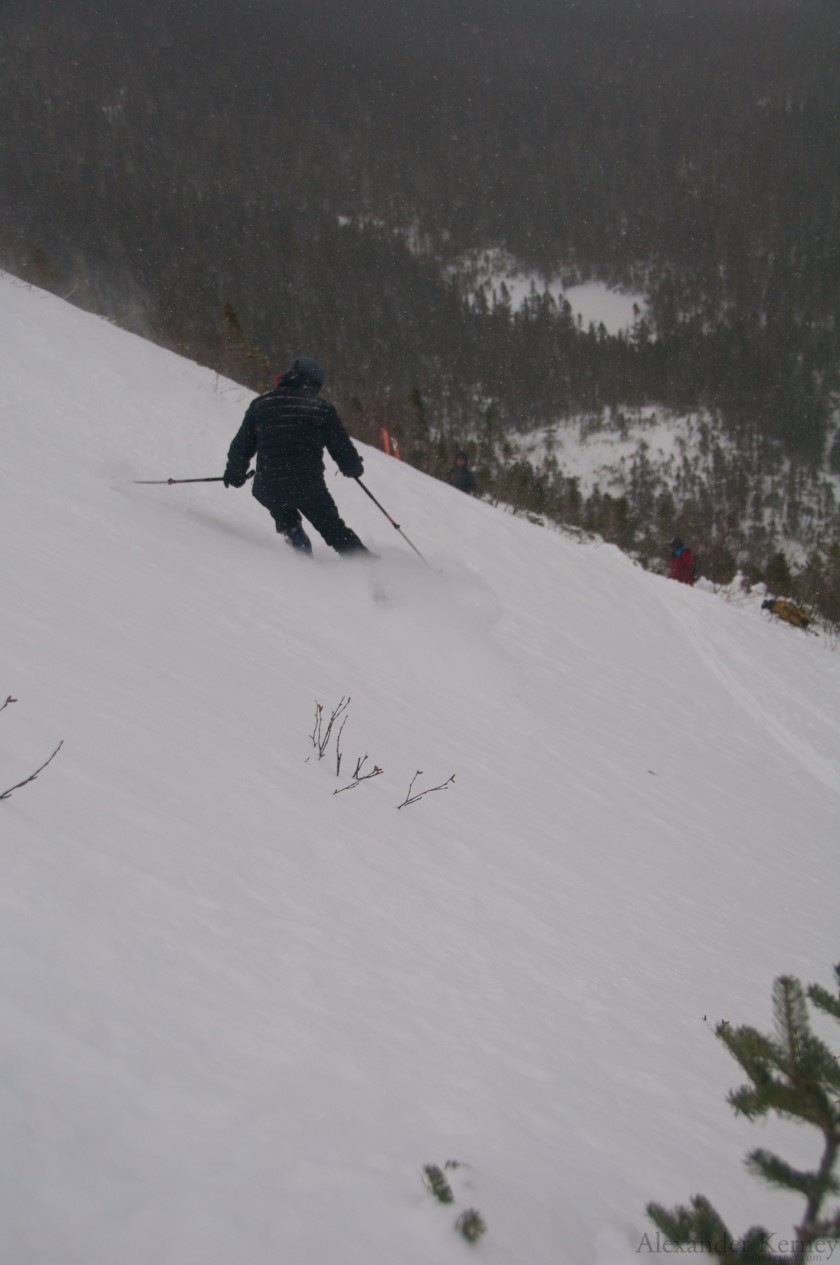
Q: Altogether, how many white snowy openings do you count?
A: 2